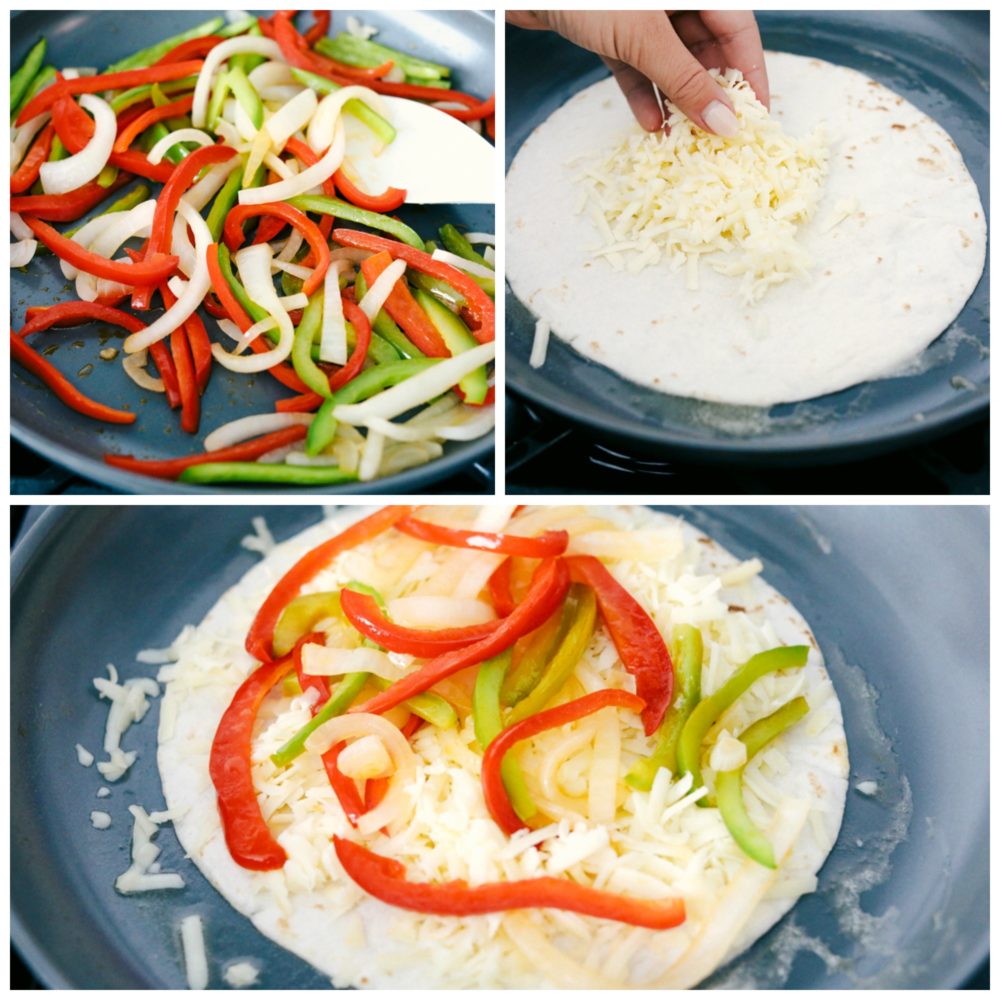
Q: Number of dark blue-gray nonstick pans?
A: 3